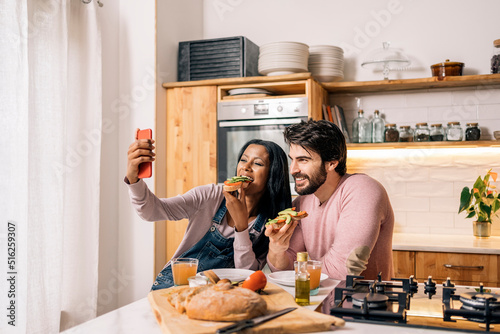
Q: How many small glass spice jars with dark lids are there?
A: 6